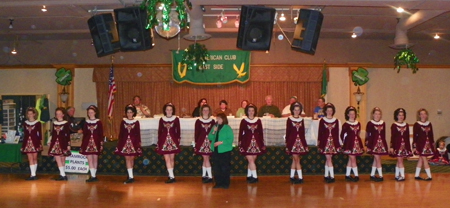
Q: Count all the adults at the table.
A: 7